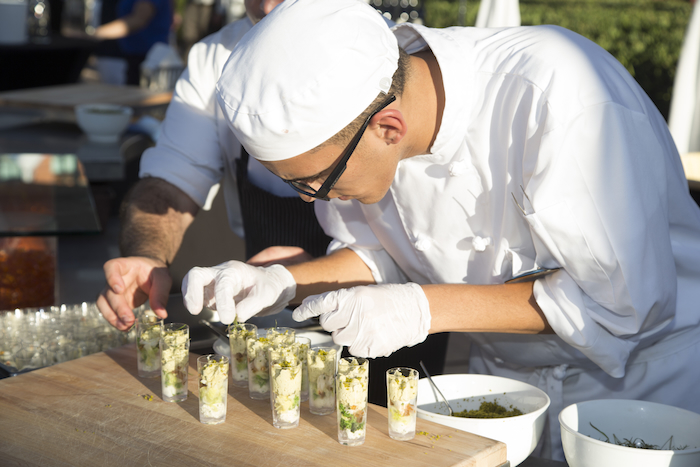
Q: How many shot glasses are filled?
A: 12